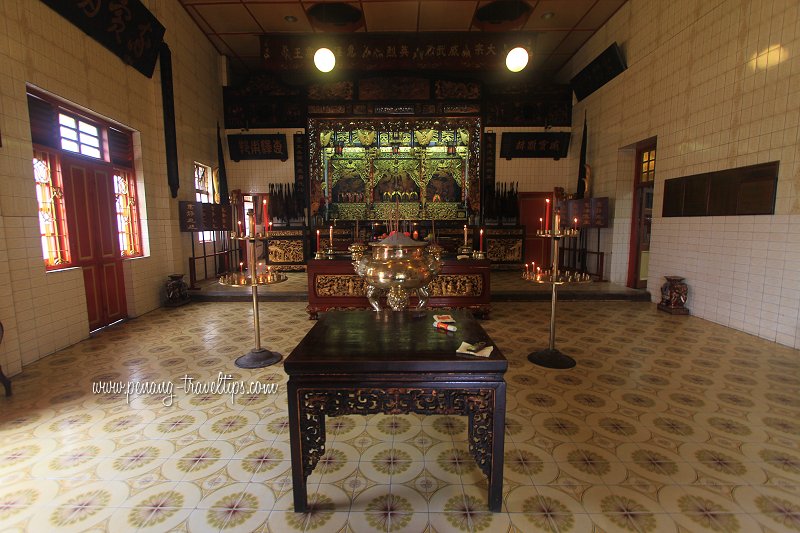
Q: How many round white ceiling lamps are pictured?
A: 2